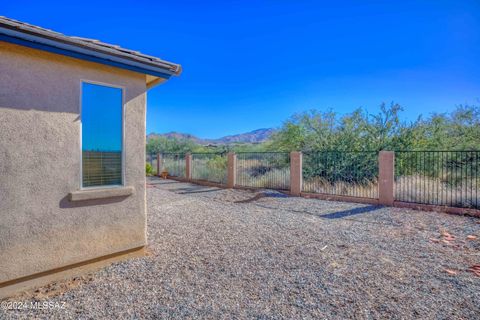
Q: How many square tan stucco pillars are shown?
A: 5